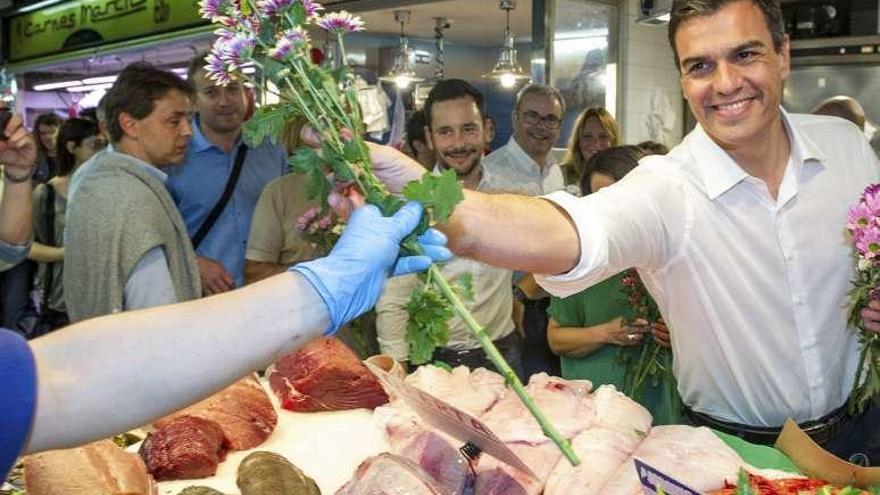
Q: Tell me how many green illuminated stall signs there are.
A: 1